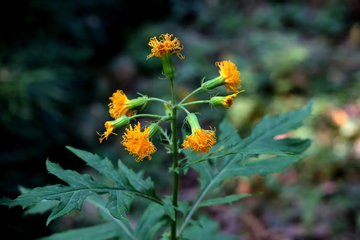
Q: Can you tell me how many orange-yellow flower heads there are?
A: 7